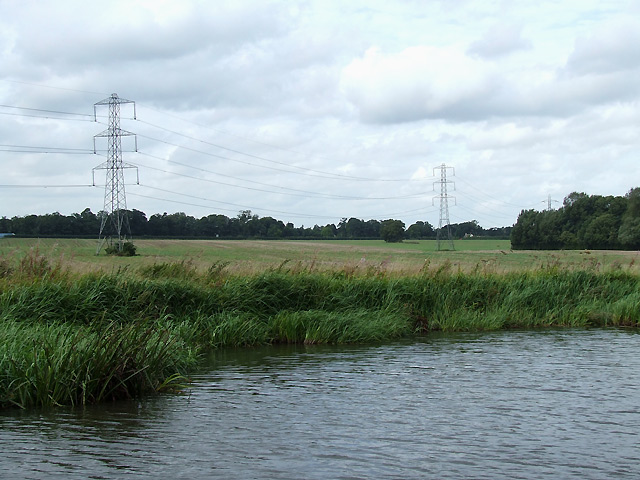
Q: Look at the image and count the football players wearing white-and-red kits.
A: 0